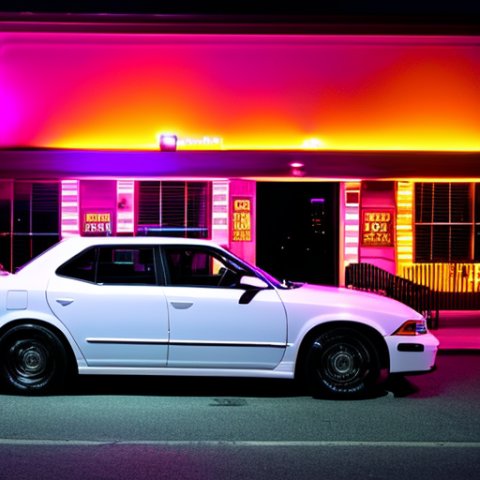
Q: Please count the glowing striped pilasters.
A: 5